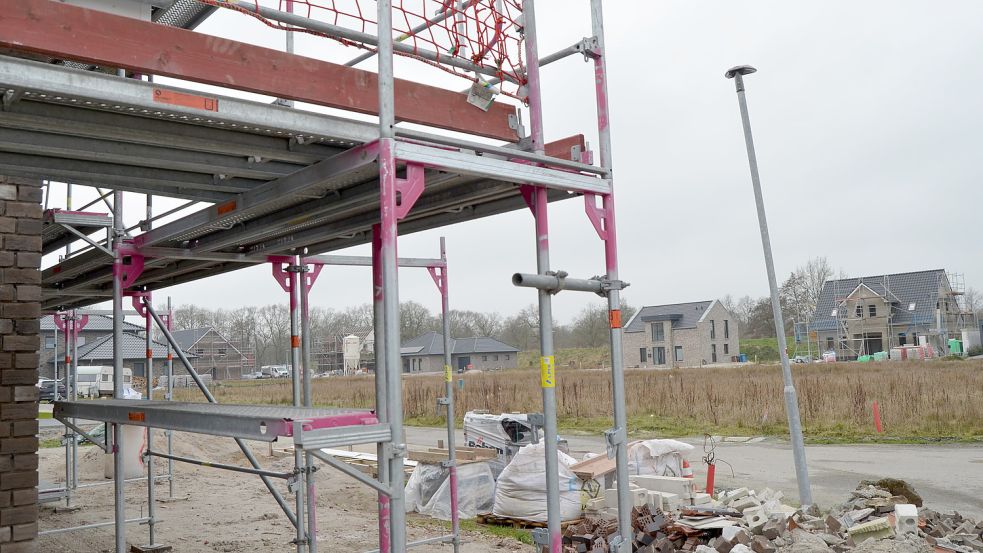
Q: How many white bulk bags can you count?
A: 2